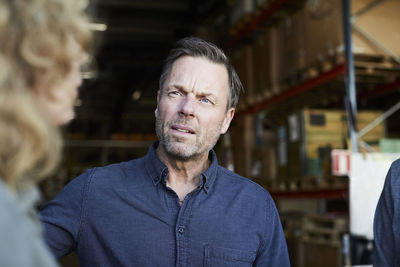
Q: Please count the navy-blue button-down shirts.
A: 1